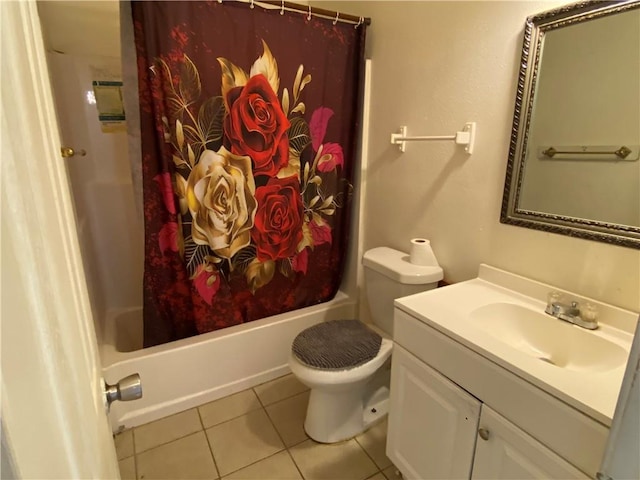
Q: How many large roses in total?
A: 3